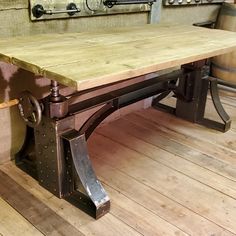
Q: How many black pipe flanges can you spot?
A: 2